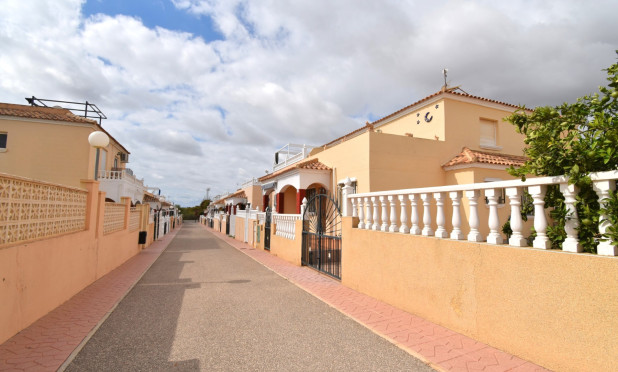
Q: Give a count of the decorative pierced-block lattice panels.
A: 3